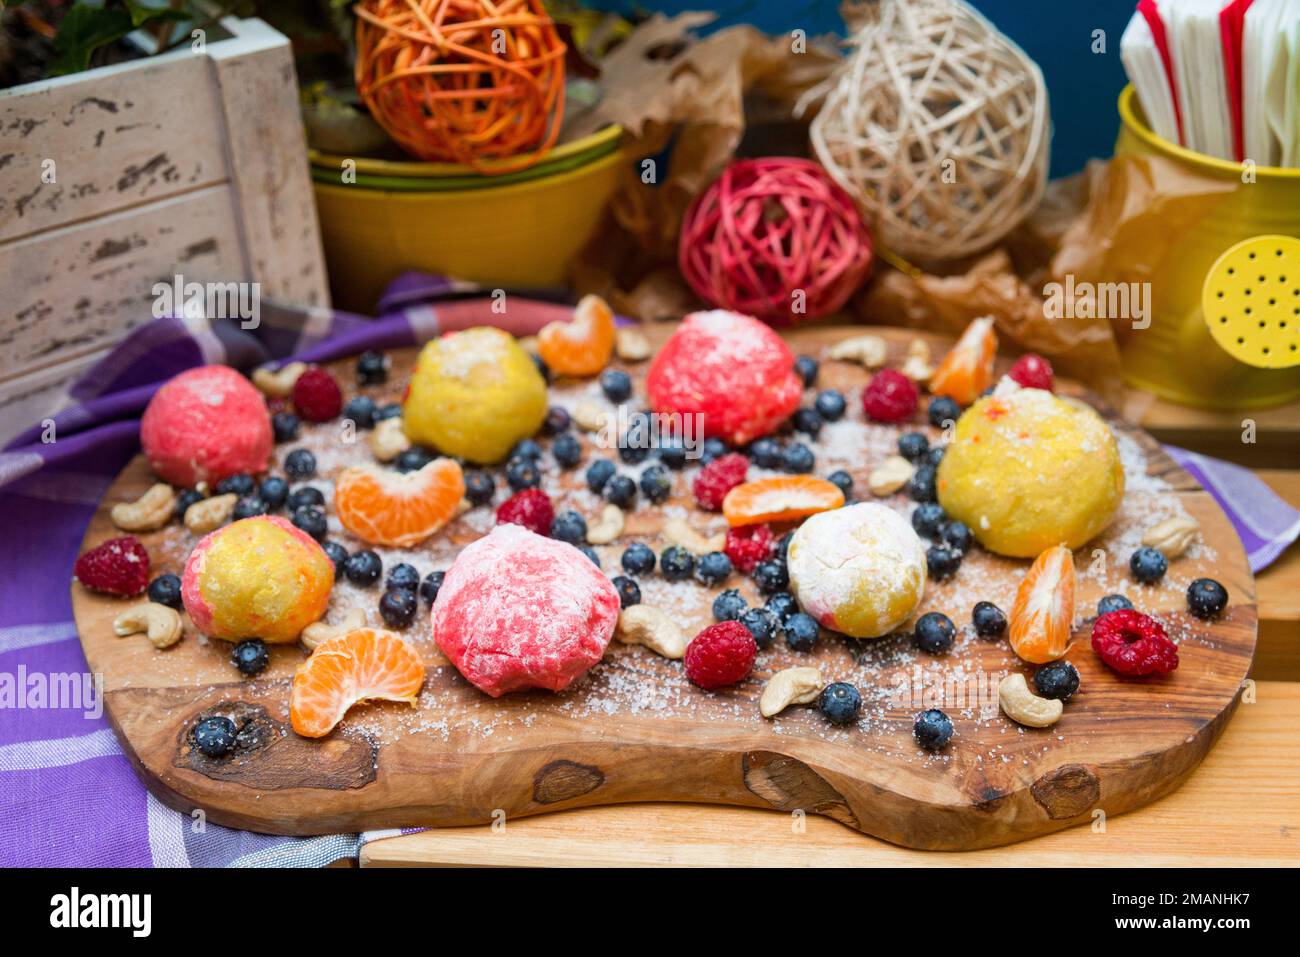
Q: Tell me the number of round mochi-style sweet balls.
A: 7